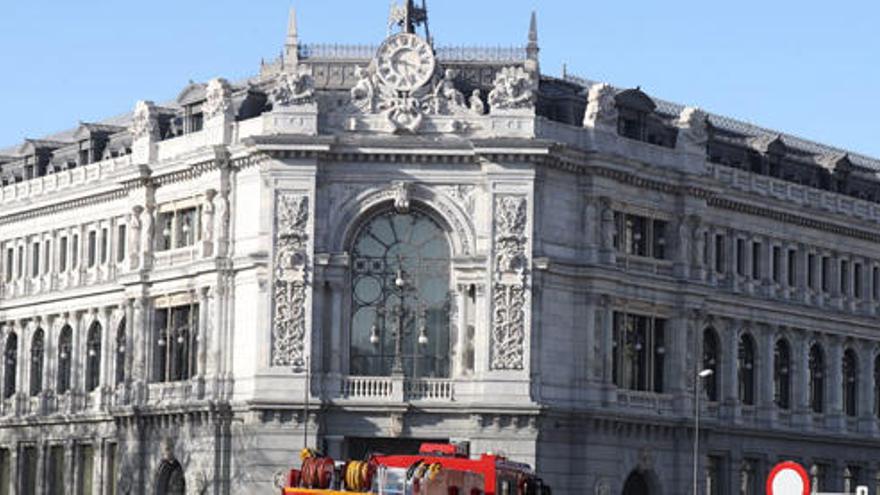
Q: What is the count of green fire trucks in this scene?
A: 0